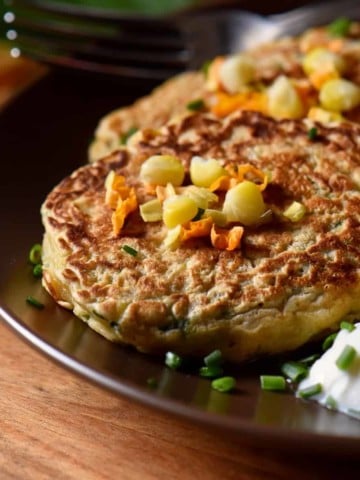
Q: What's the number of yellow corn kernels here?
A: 8